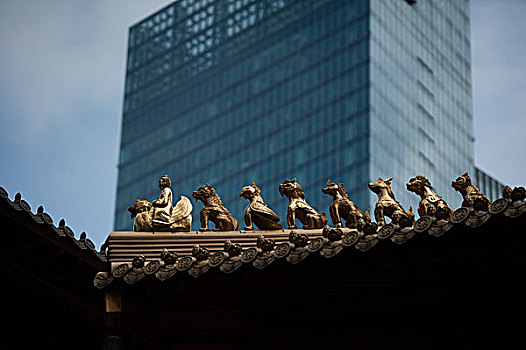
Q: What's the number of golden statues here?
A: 8